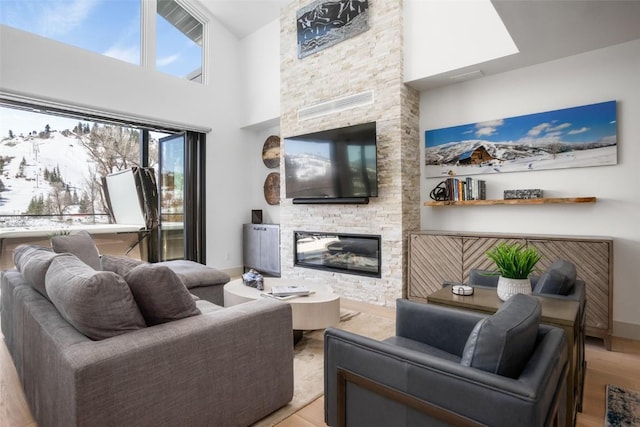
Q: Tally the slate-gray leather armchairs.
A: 2